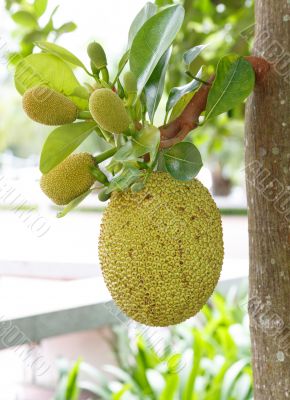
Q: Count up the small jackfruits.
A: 3